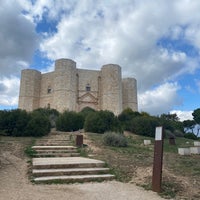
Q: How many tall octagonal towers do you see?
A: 4